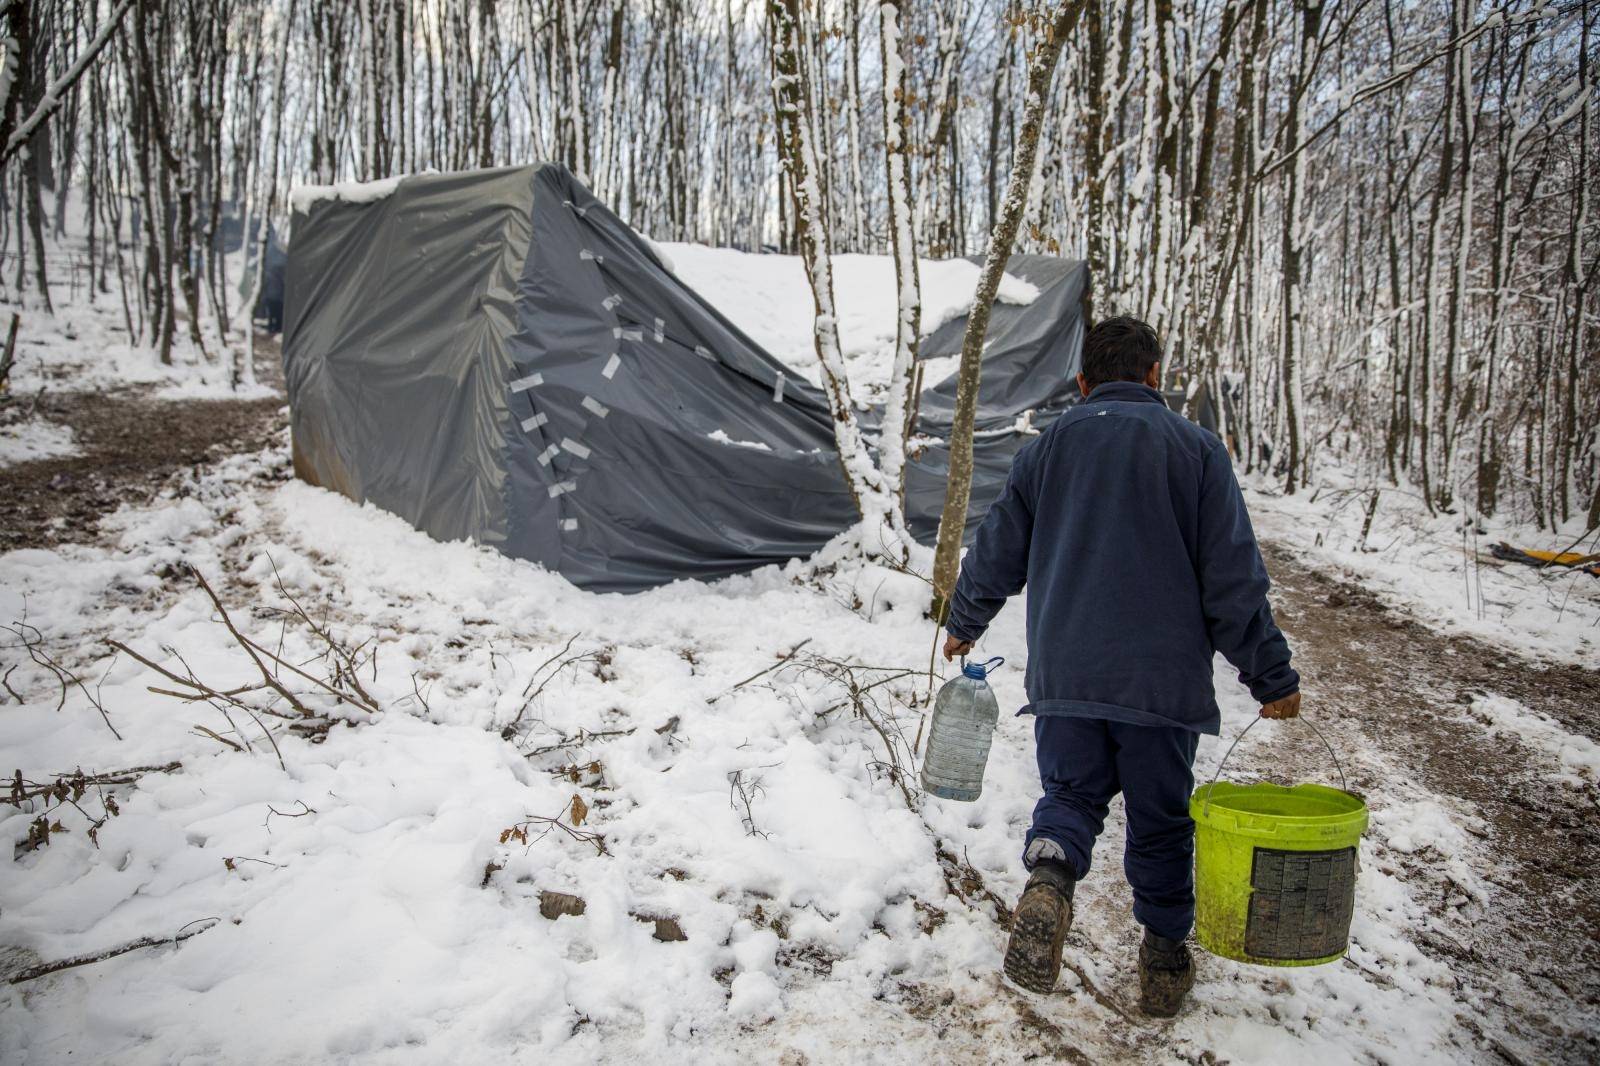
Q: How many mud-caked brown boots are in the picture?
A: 2